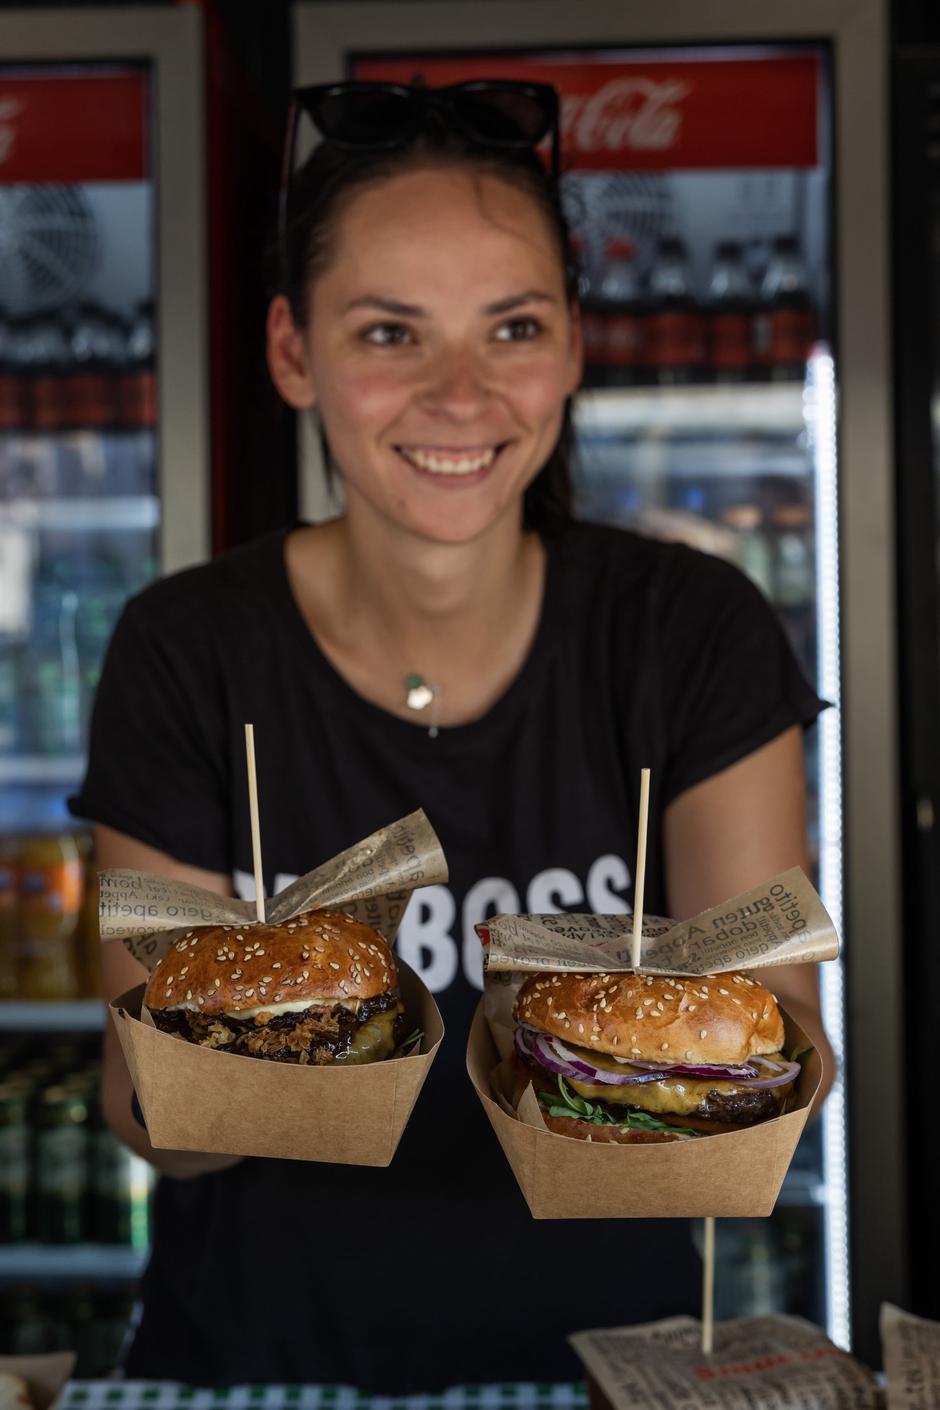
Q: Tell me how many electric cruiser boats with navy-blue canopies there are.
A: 0